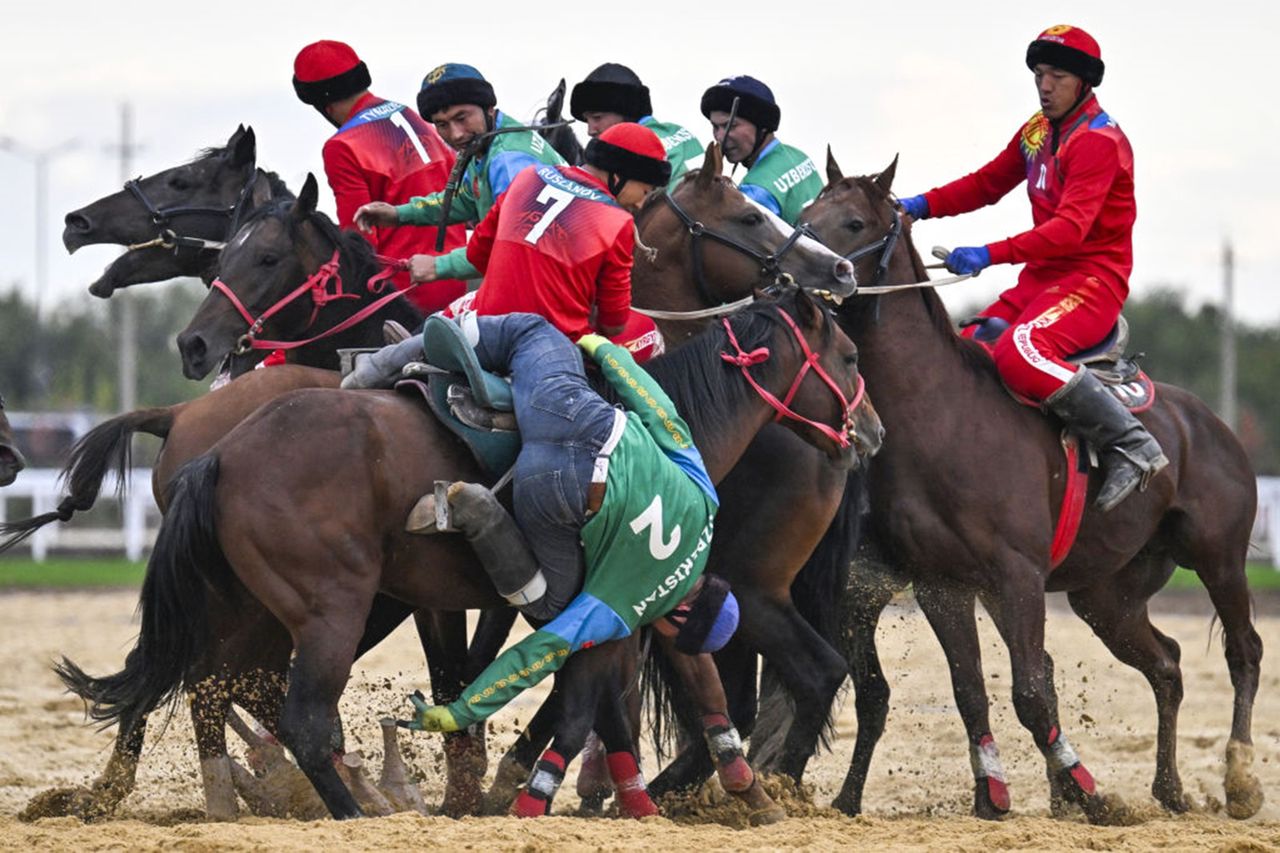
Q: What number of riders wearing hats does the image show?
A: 7